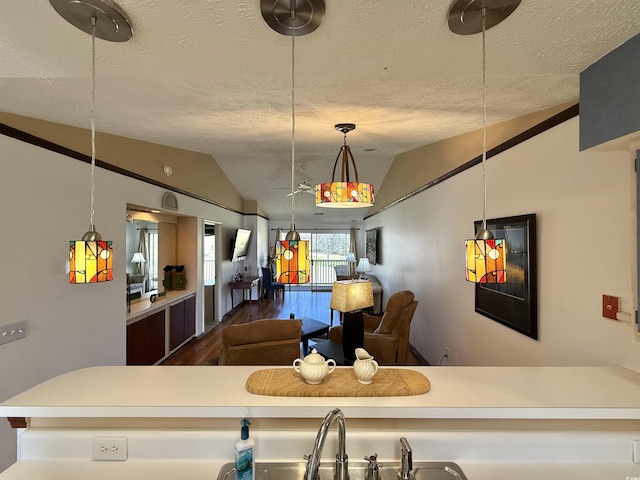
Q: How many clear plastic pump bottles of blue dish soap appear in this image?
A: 1